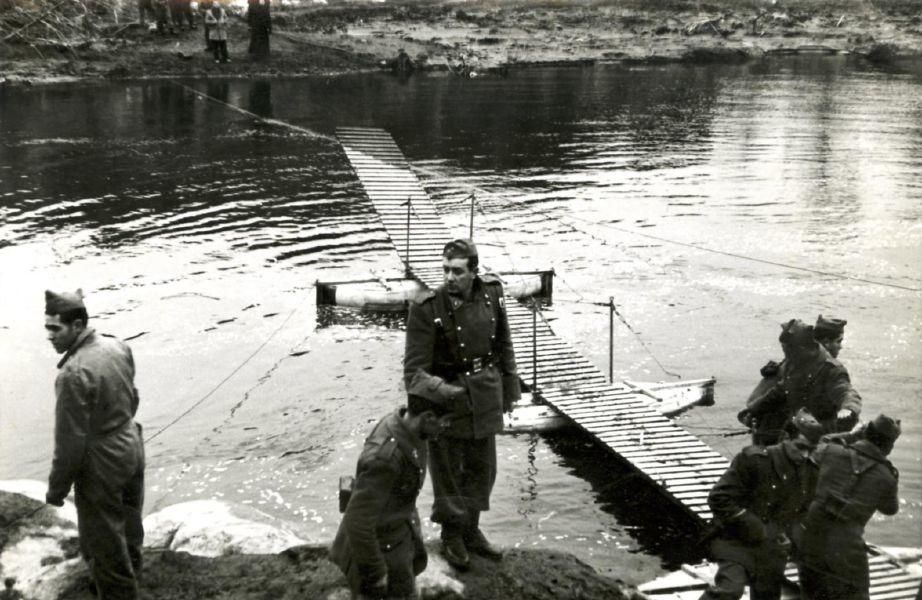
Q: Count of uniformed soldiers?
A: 7